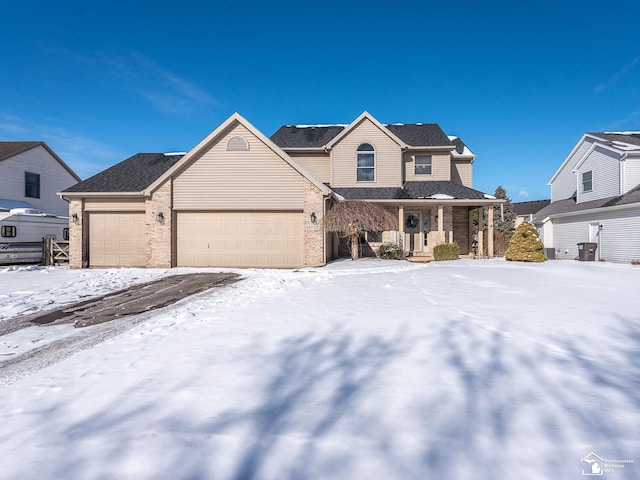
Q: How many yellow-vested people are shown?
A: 0